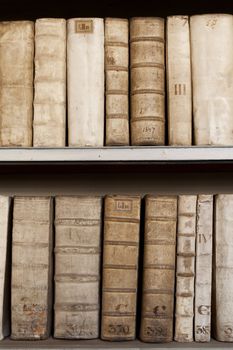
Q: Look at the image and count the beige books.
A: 15